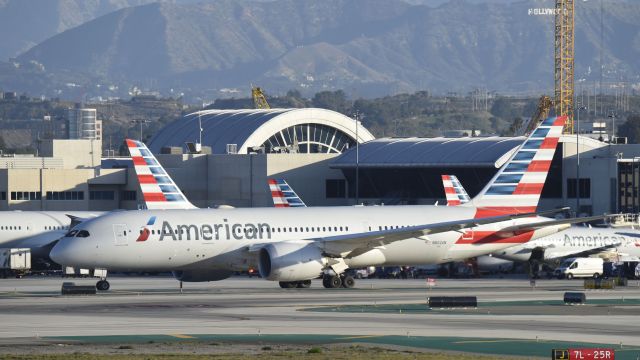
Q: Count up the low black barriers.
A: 3